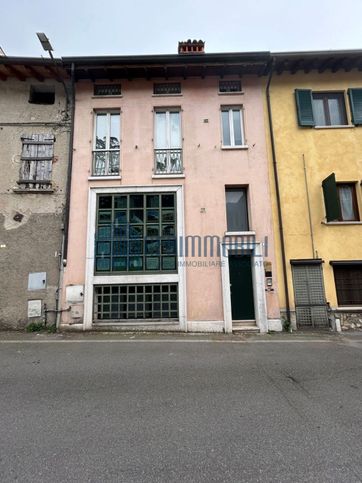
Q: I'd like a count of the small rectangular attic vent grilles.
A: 3